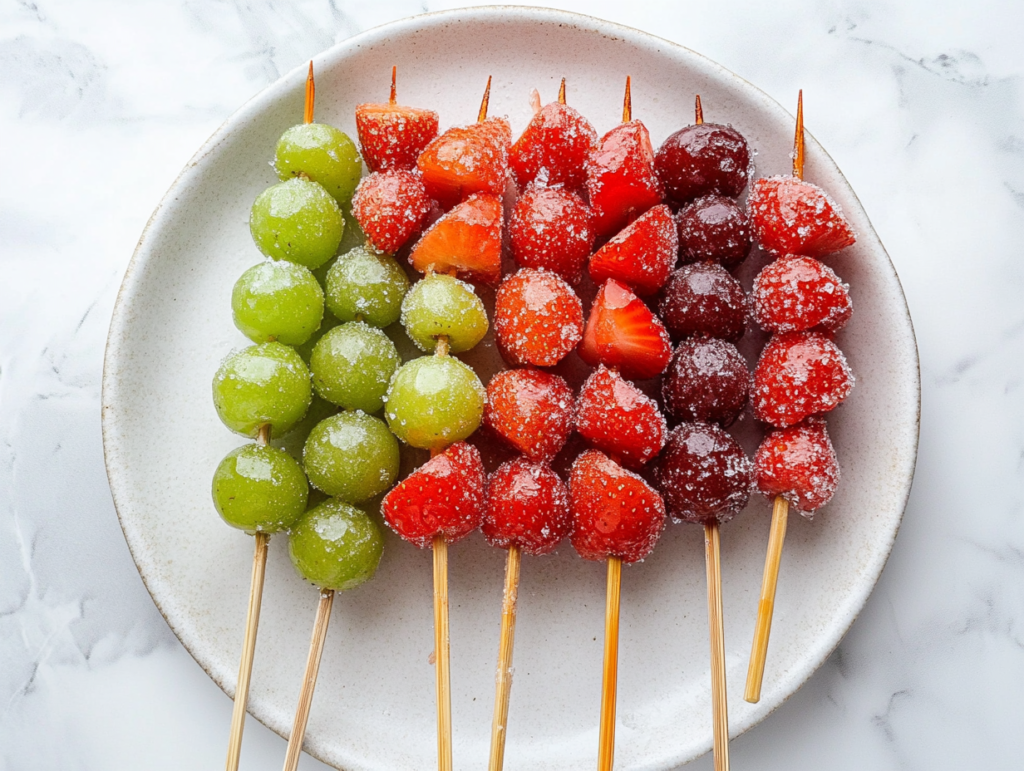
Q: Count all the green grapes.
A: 11